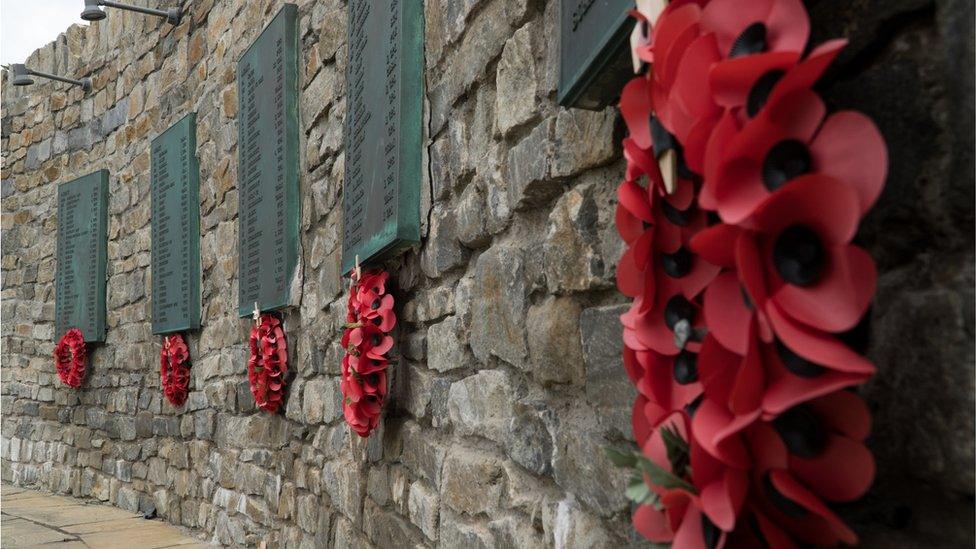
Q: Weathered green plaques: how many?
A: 5